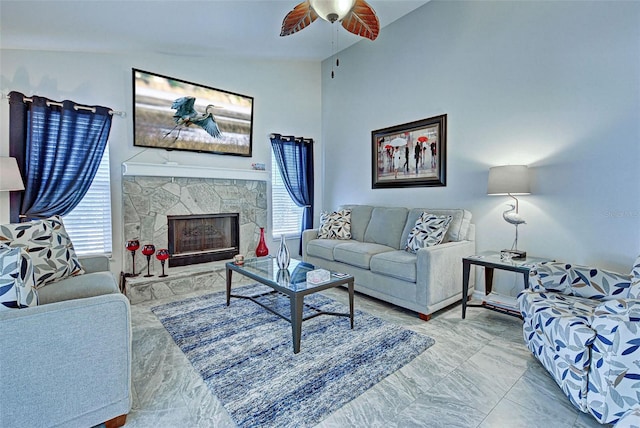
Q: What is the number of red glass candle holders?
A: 3